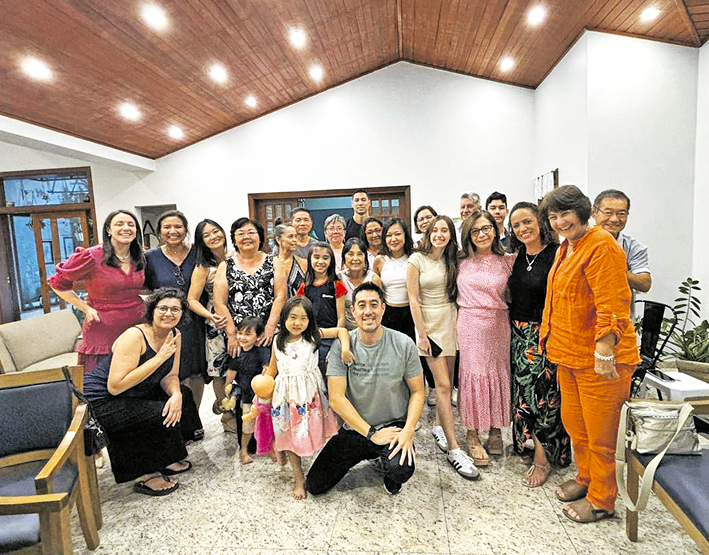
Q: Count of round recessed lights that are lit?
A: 11